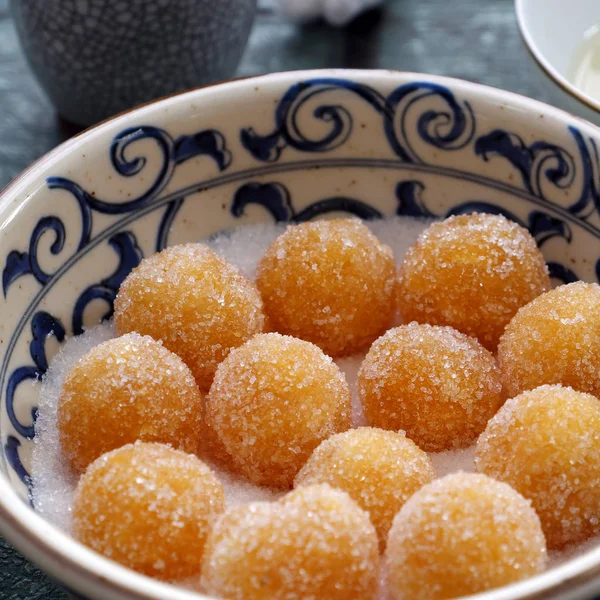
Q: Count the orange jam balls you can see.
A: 12